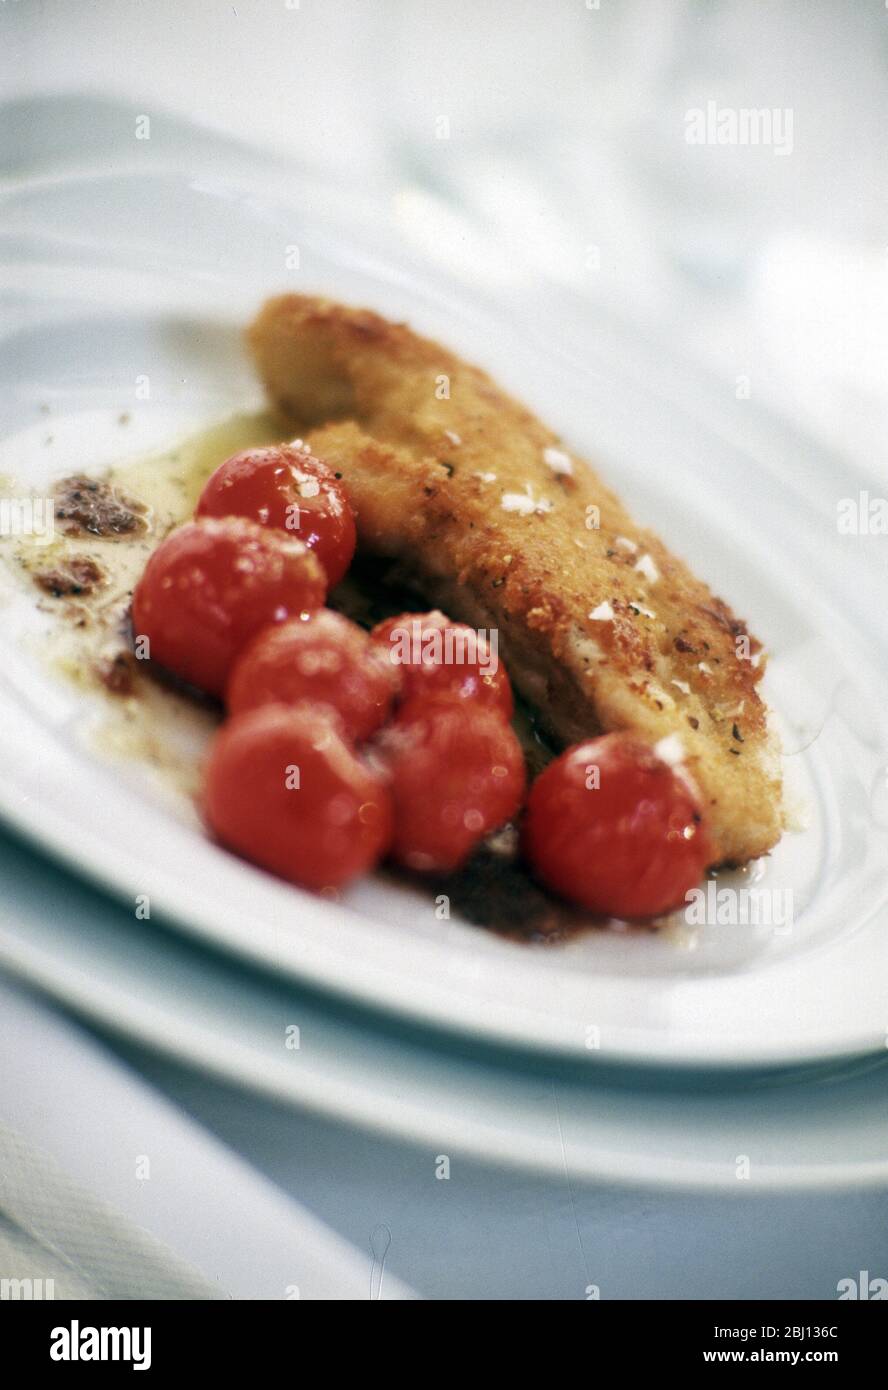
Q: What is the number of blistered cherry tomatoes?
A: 7